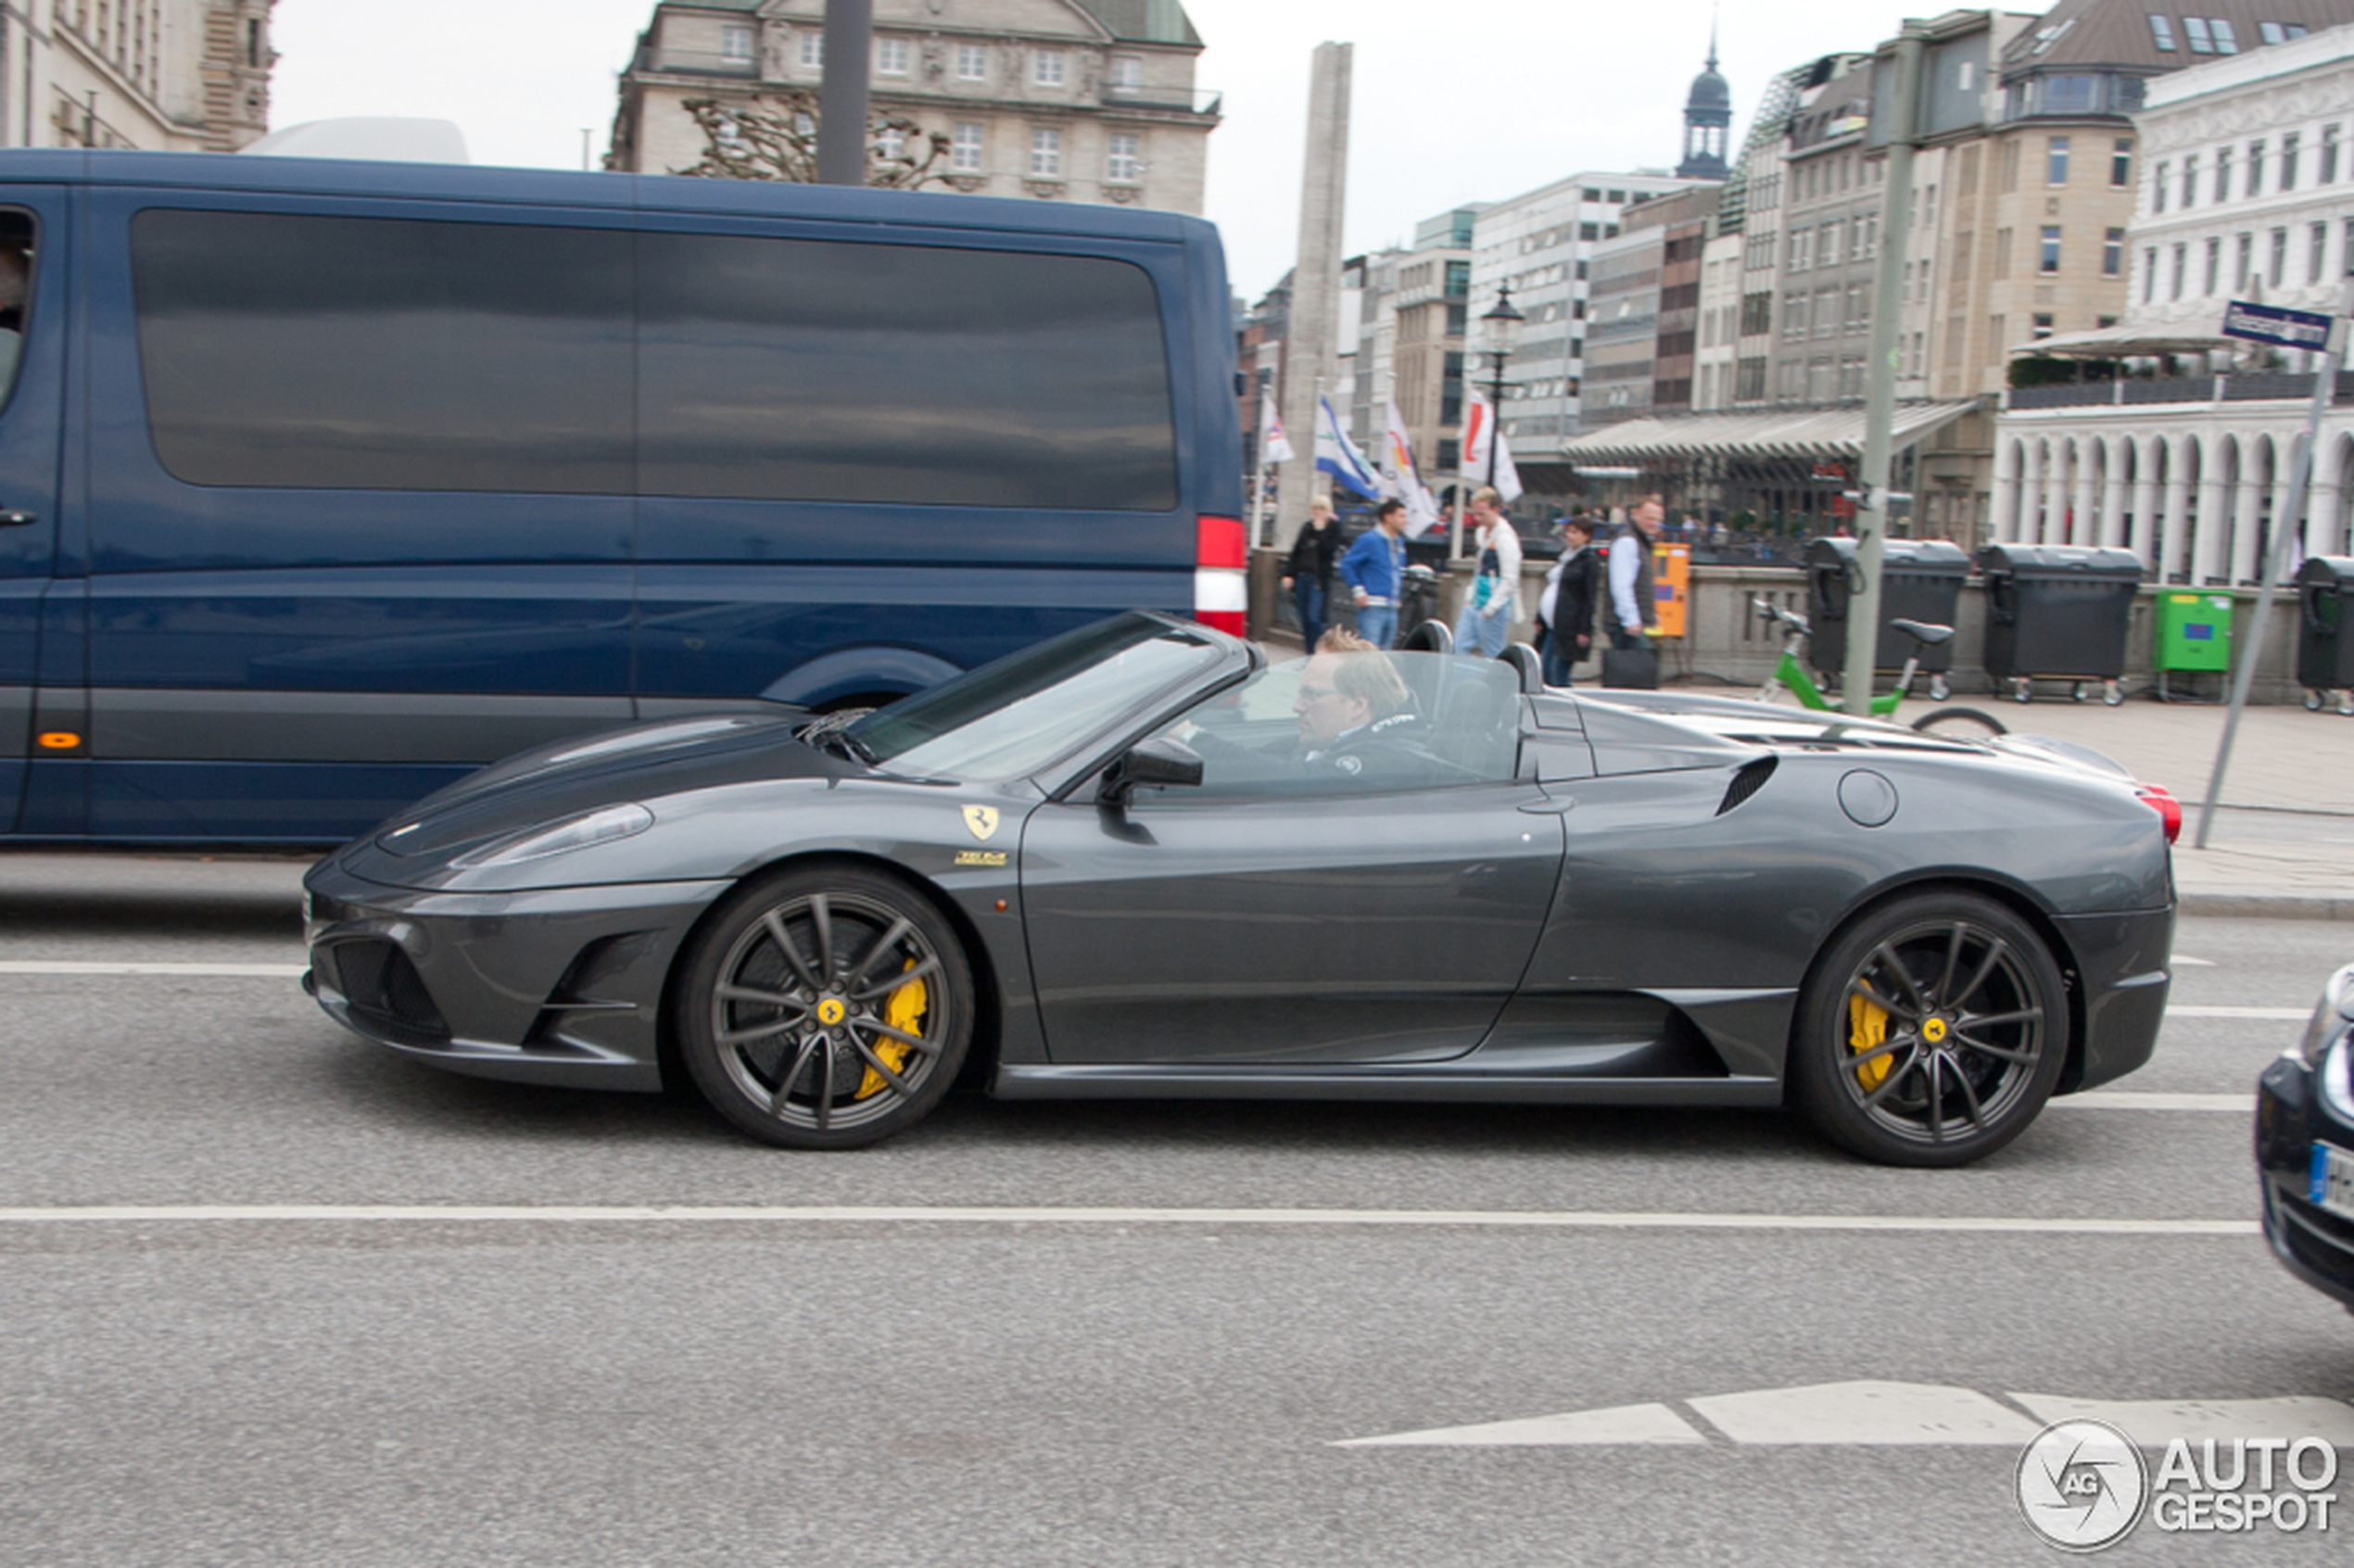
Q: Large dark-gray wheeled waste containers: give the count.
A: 3